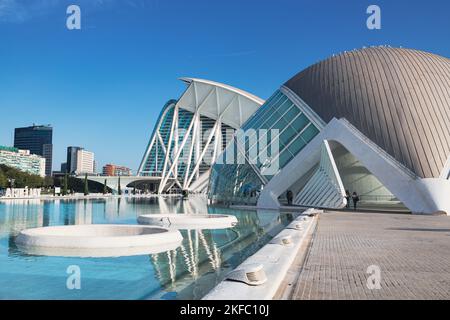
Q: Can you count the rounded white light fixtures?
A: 4